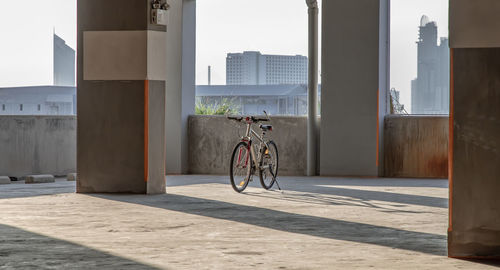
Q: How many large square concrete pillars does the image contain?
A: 4